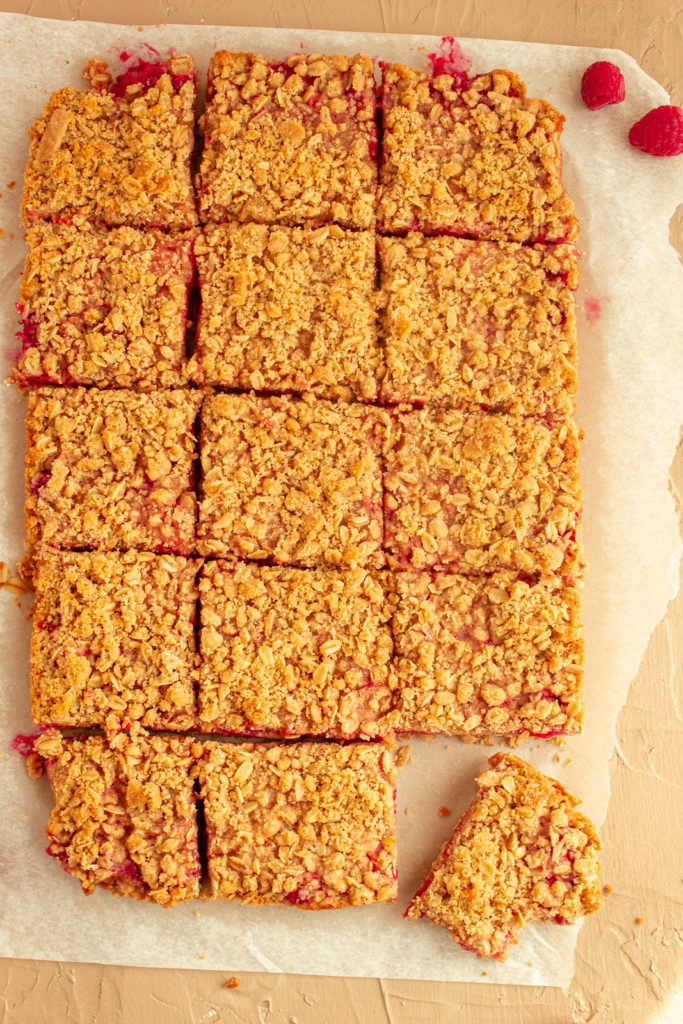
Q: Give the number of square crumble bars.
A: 15